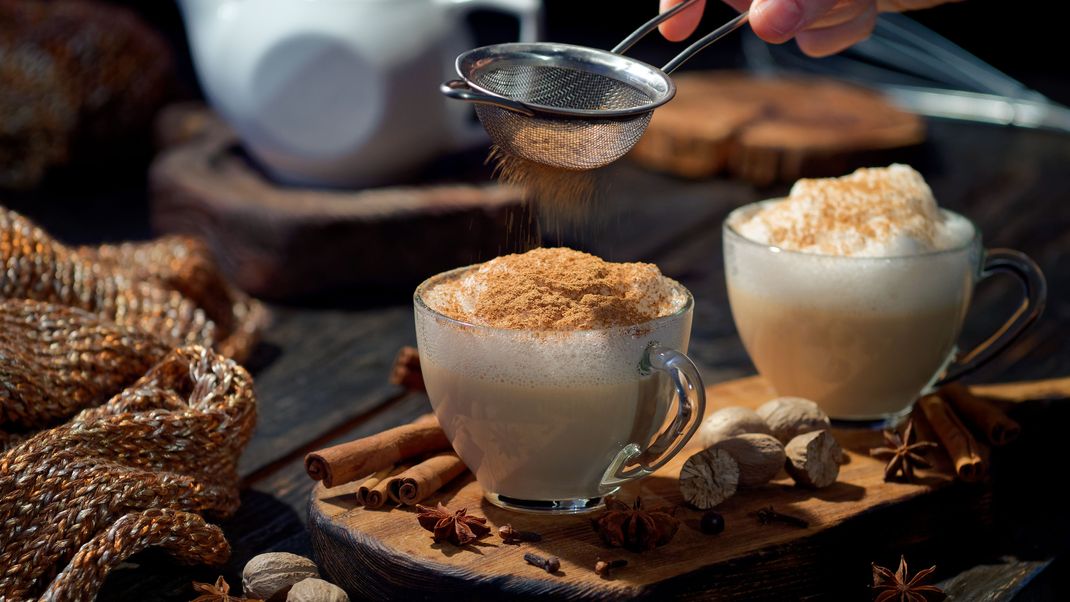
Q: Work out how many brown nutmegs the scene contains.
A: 7